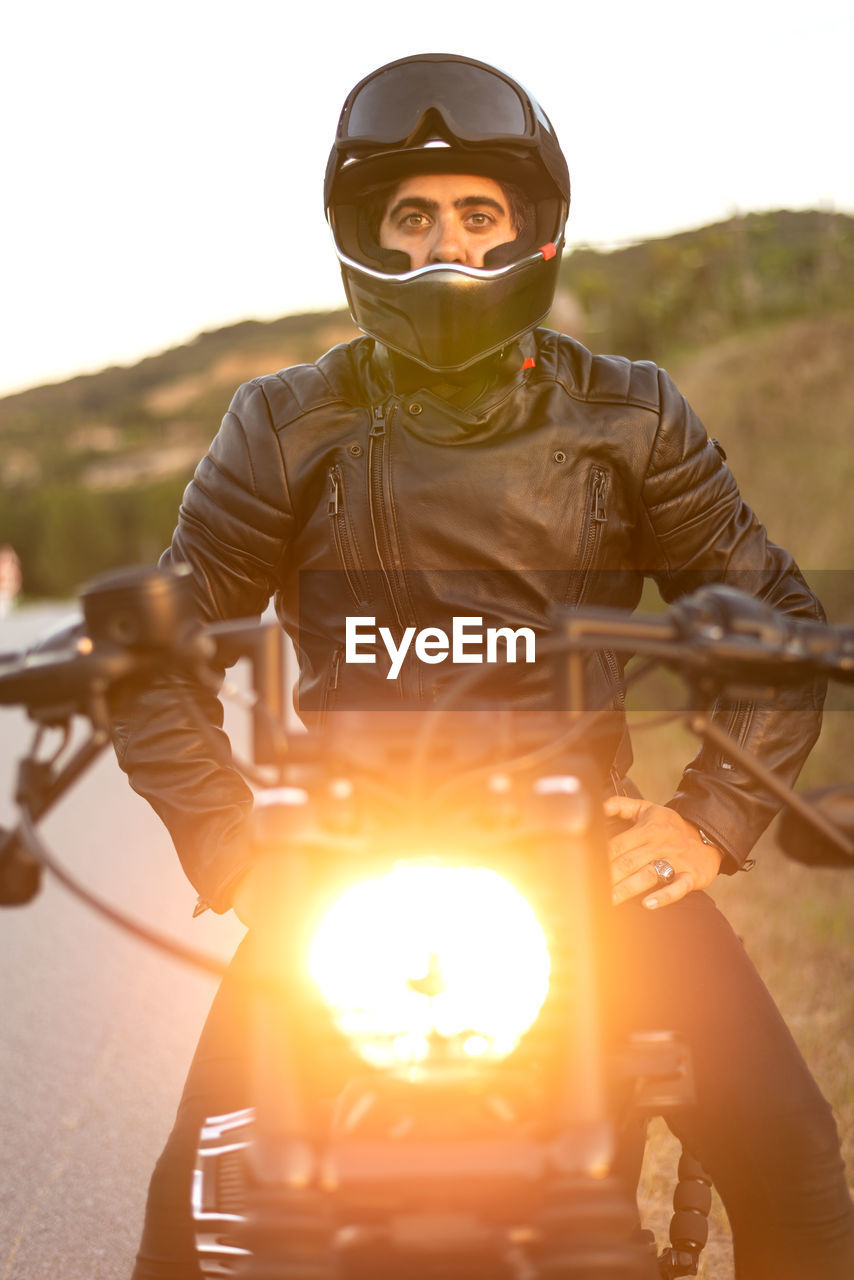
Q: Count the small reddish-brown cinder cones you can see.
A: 0